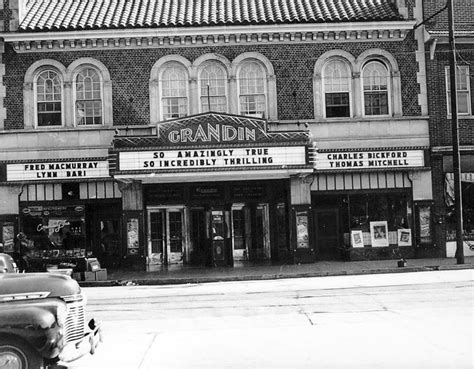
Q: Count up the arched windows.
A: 7